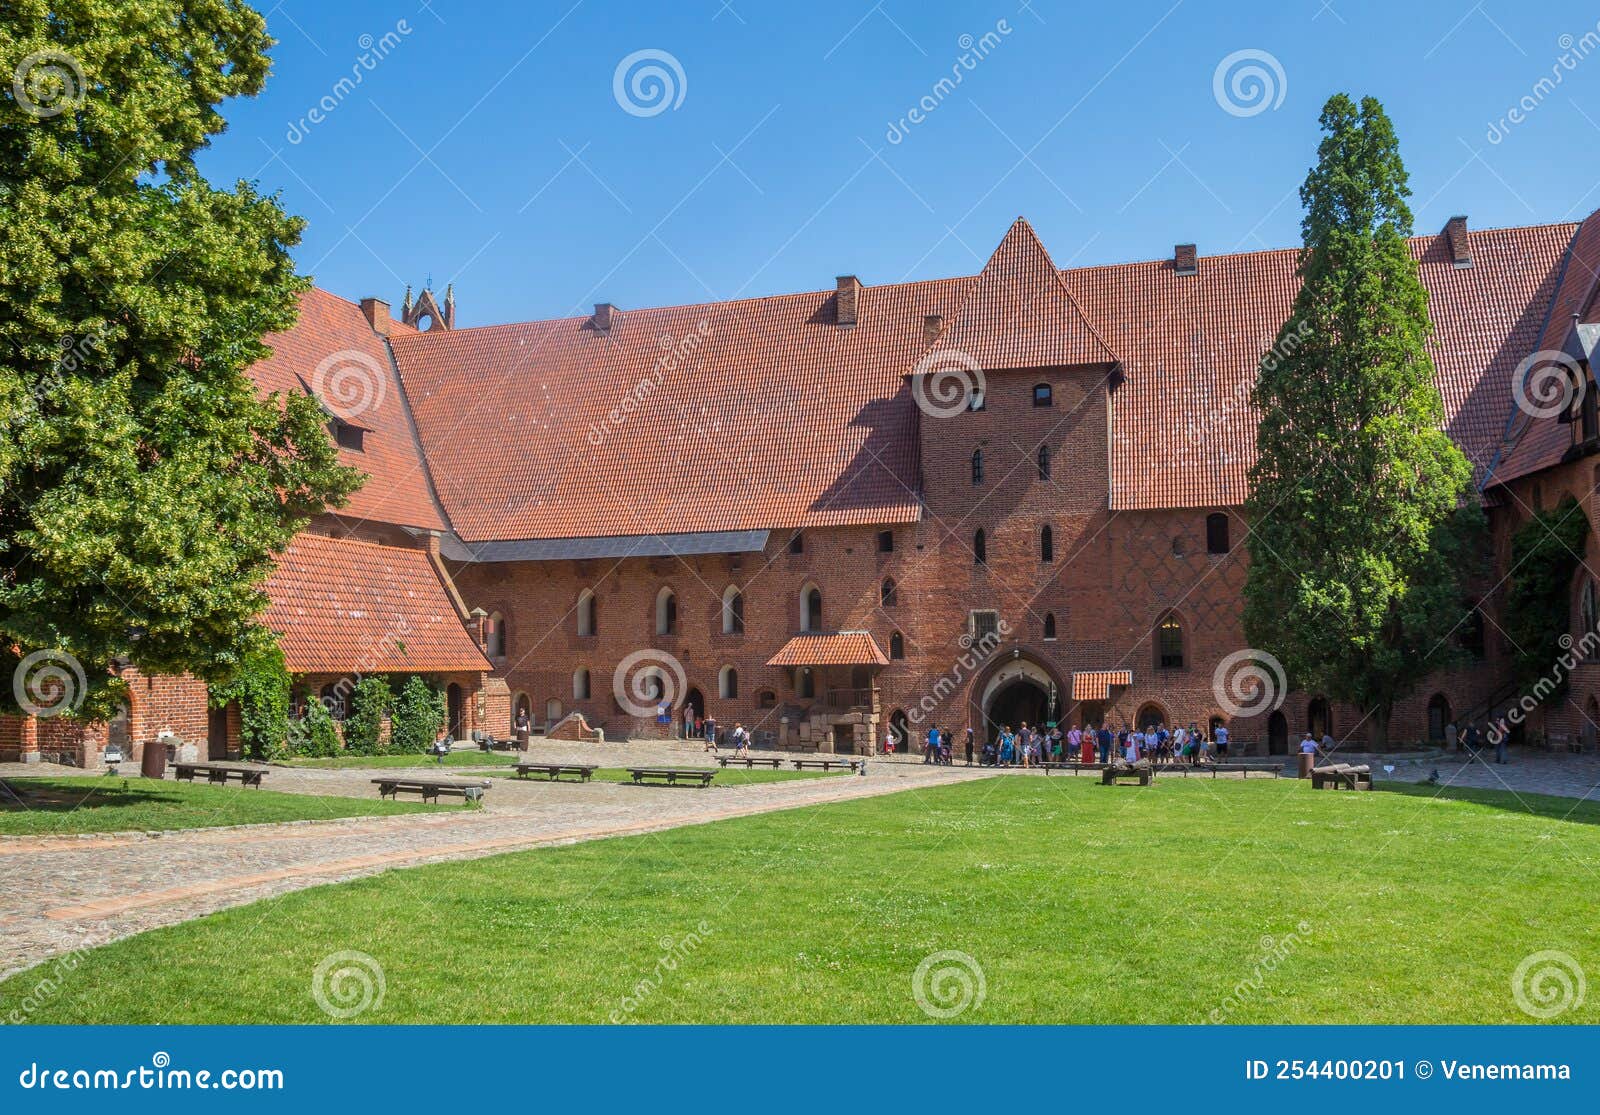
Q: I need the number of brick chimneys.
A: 6